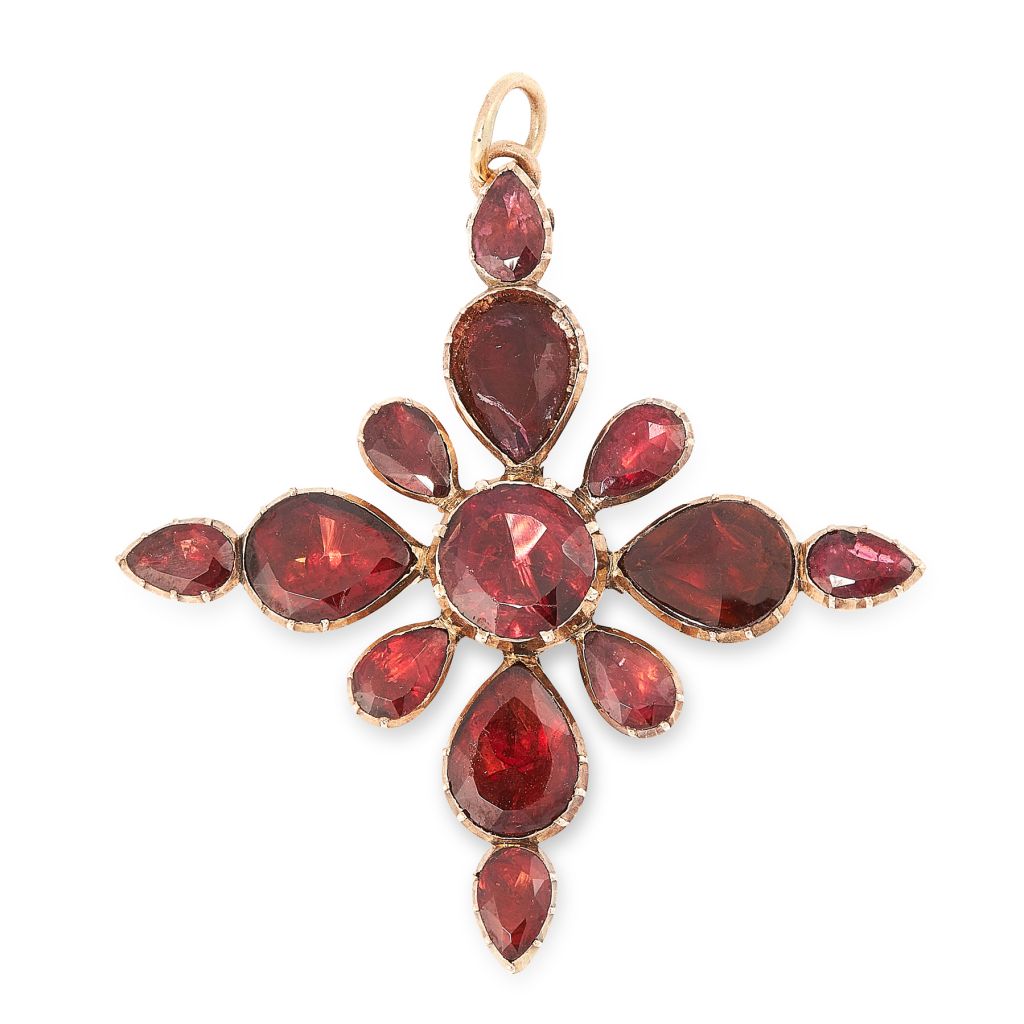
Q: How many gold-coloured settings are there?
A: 13